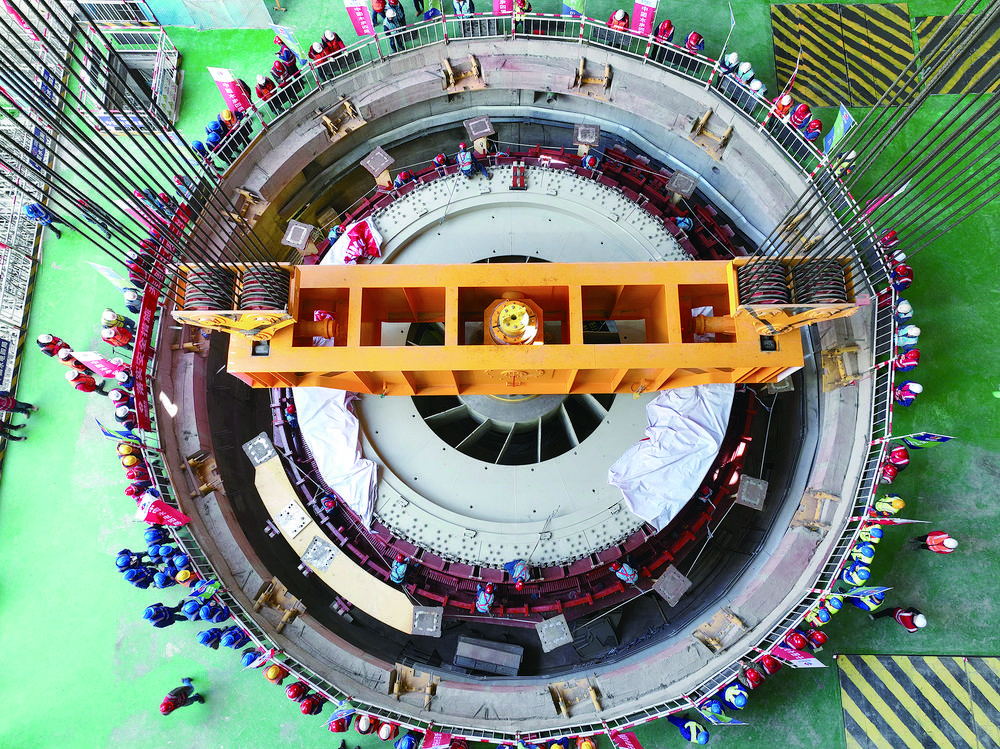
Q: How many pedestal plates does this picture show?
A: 13